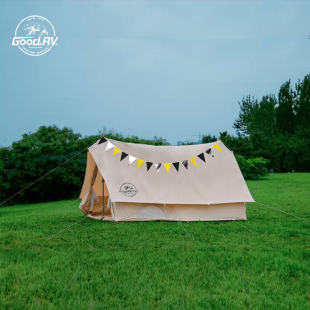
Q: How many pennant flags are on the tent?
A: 15